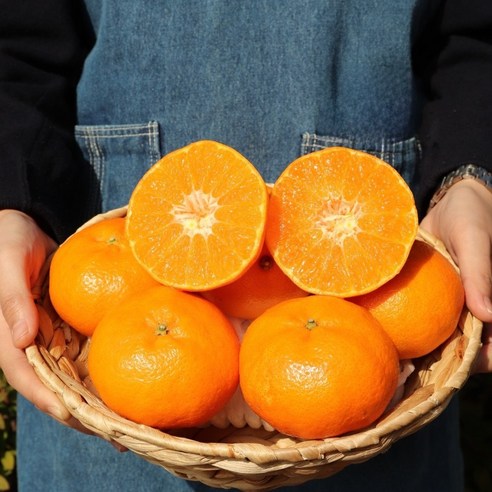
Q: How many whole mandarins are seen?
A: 5